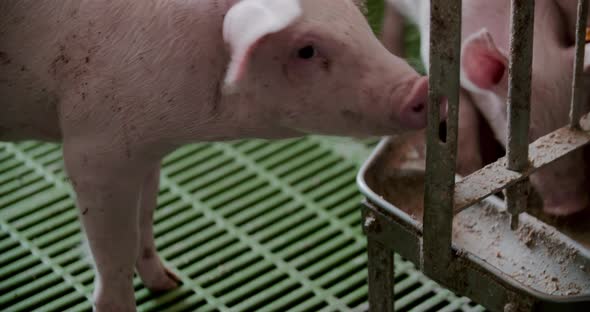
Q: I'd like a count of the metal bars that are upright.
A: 3